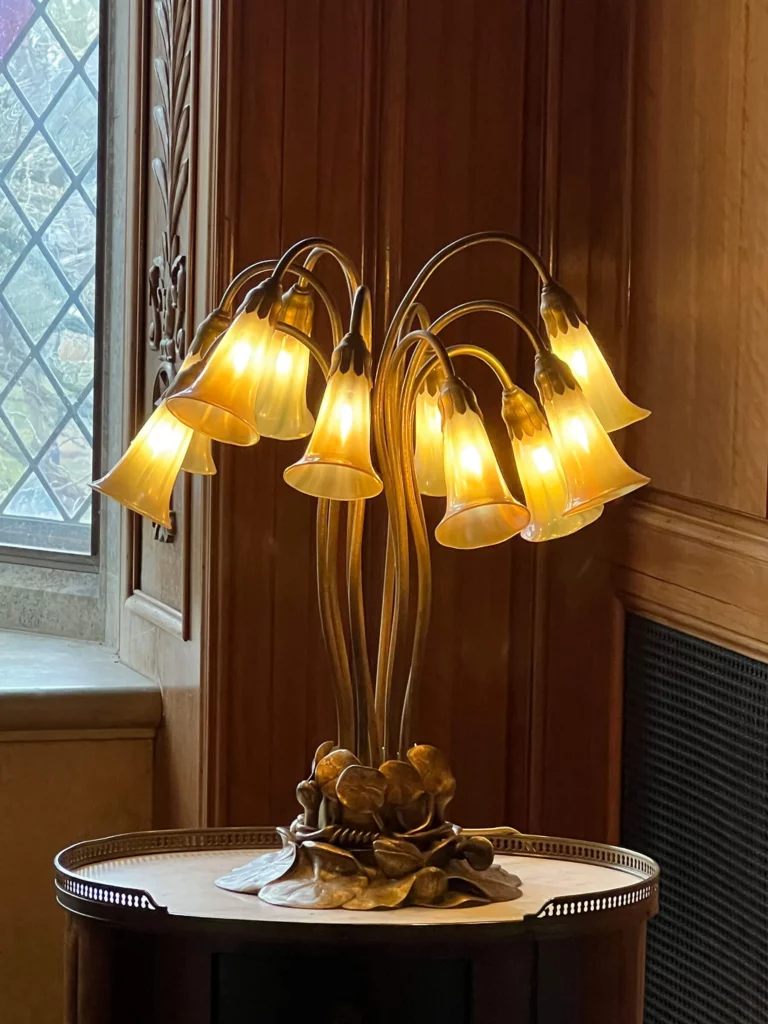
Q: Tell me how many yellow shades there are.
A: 10